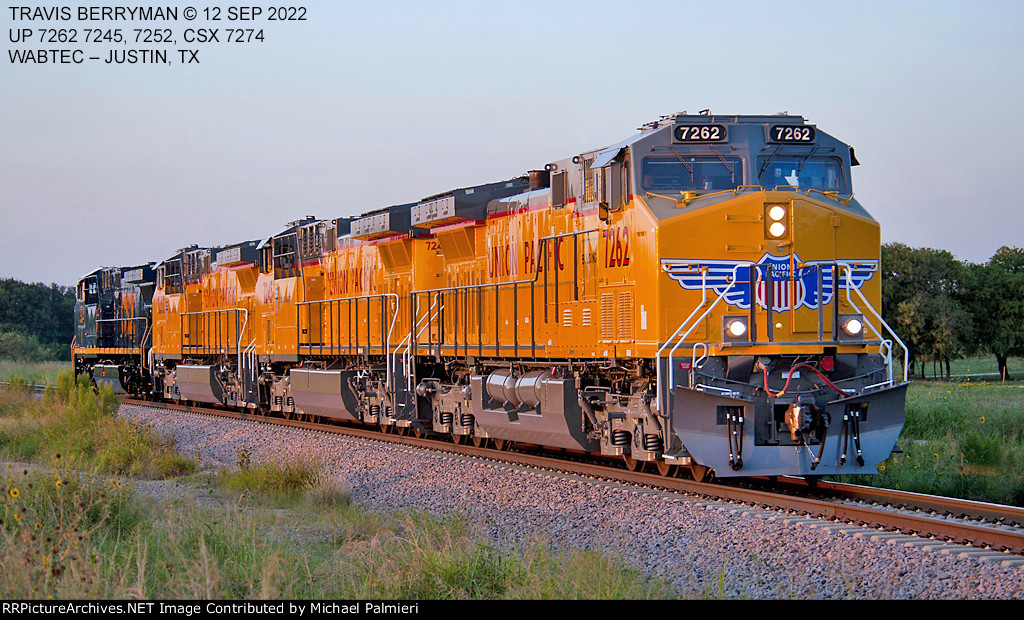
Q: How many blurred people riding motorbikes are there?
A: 0